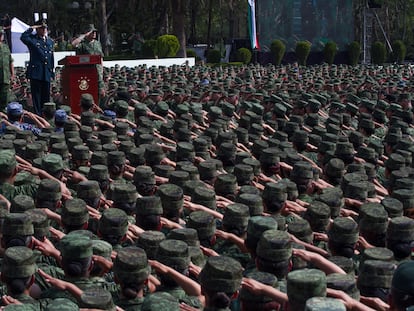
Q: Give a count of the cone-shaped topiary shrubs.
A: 6